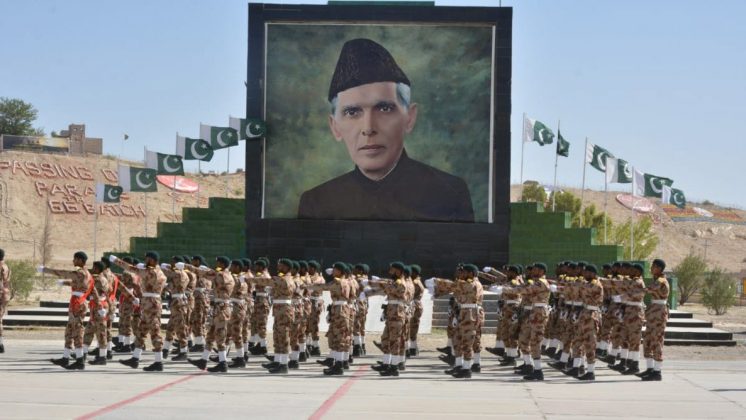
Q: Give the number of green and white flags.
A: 12